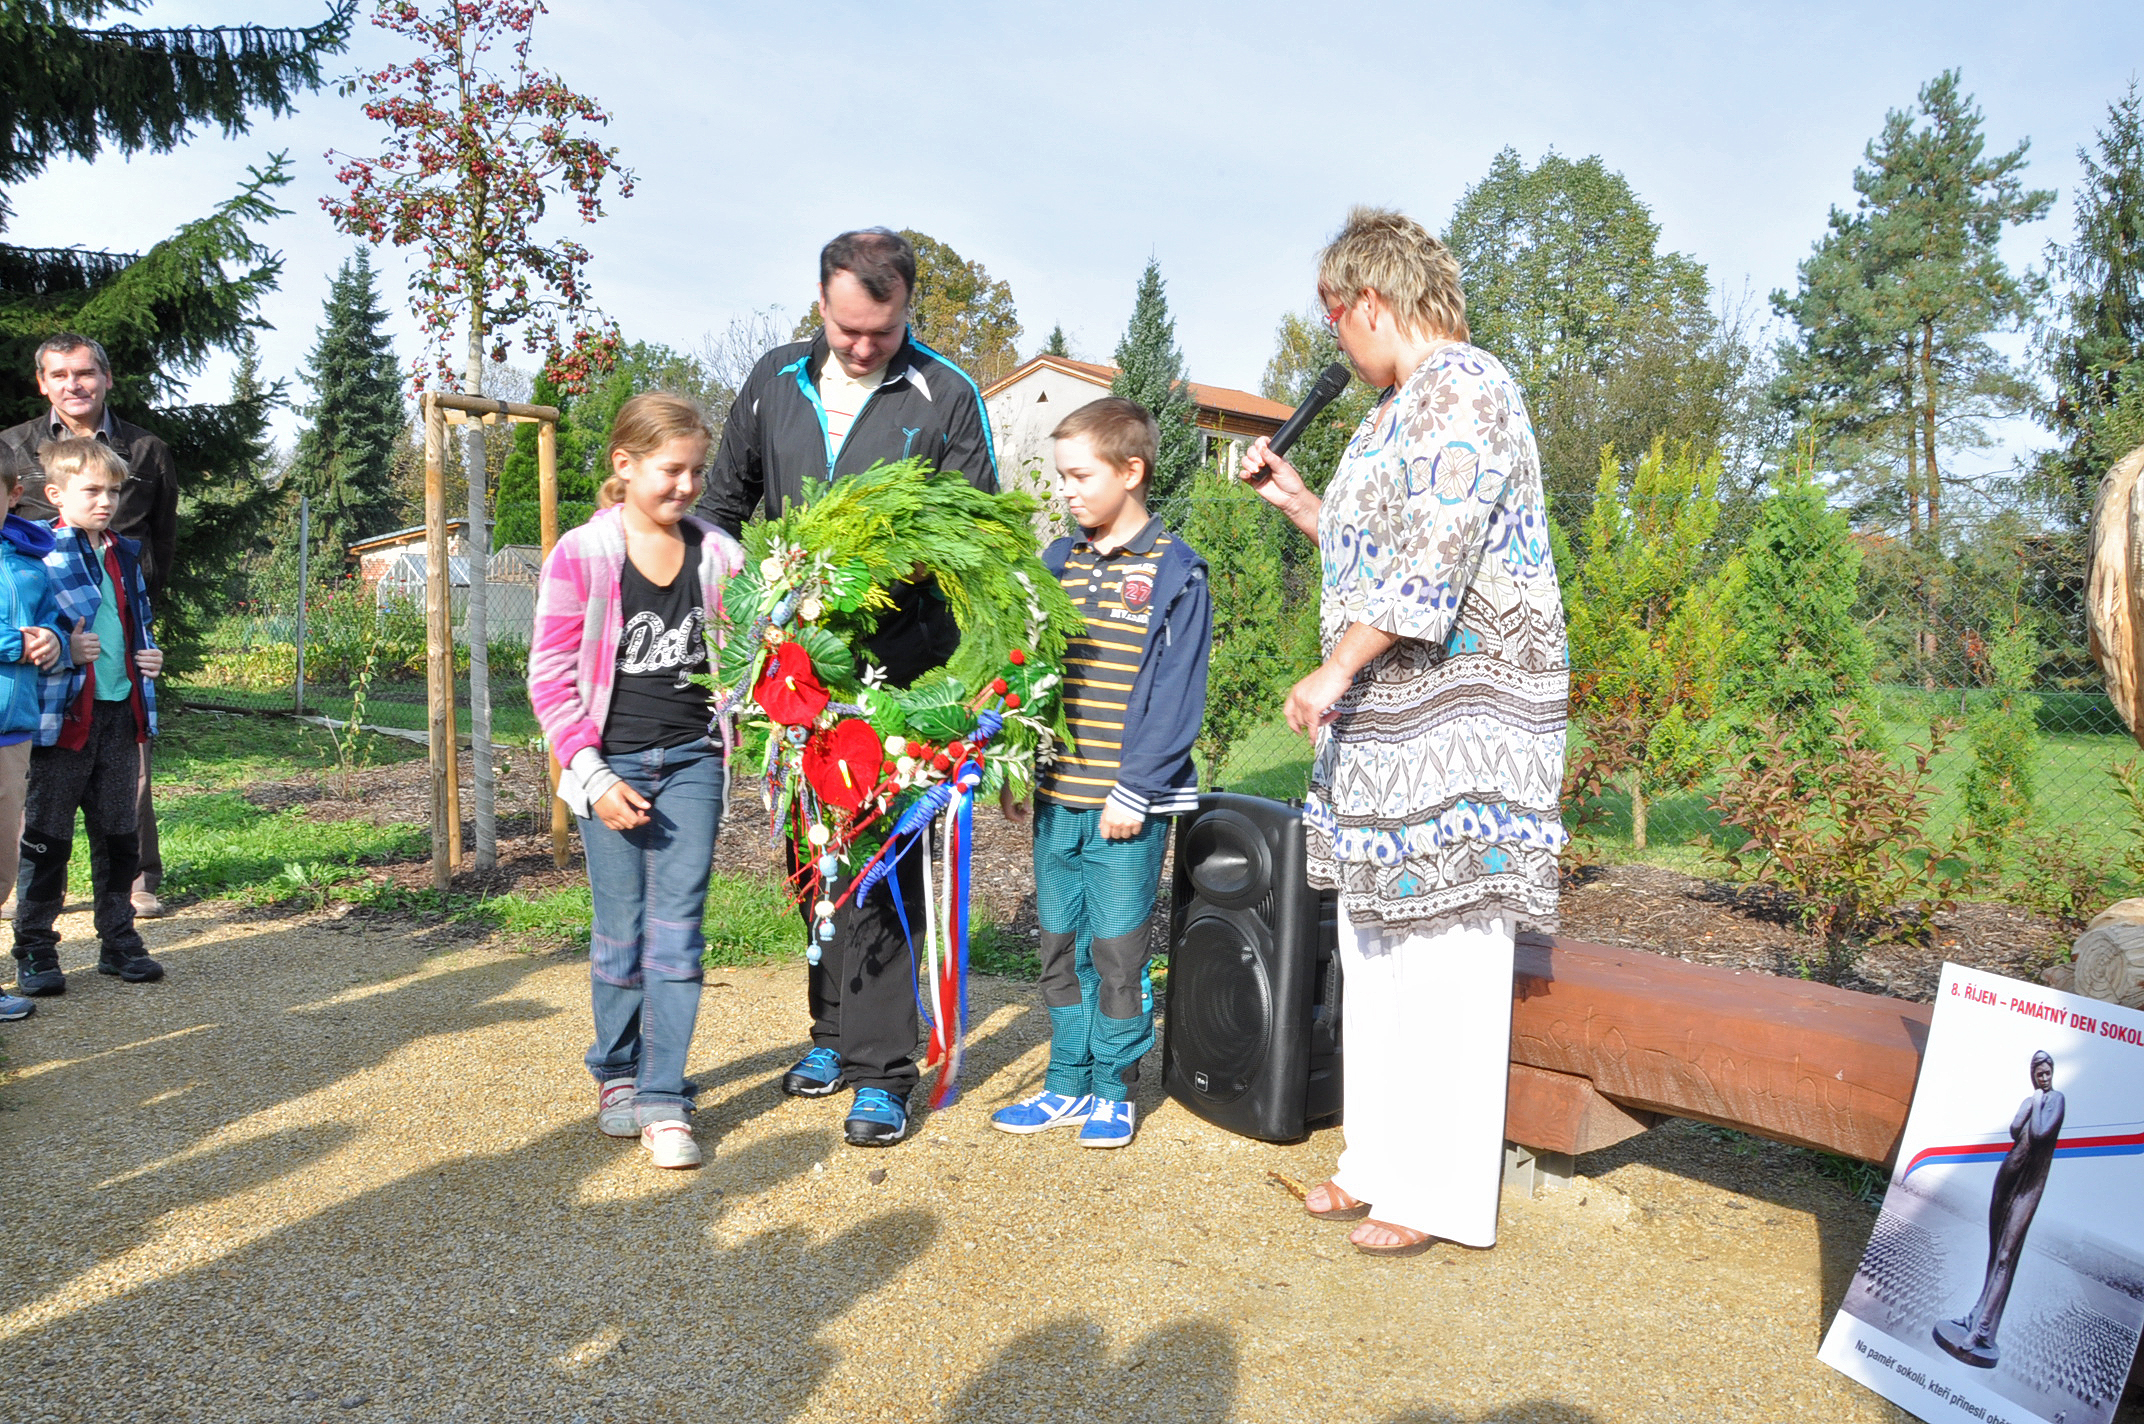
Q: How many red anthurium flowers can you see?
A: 2